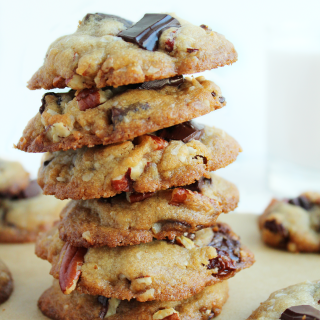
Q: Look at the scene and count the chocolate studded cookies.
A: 11